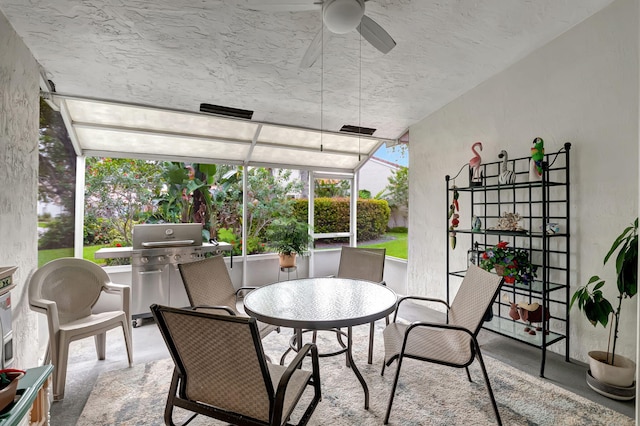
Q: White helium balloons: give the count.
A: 0